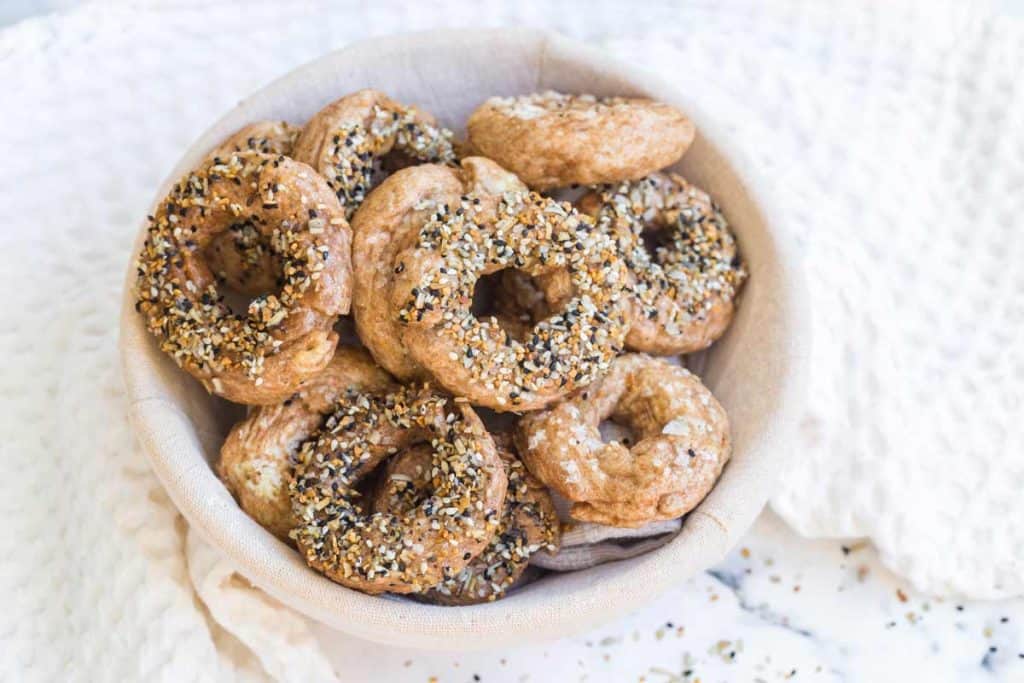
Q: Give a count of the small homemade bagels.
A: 11